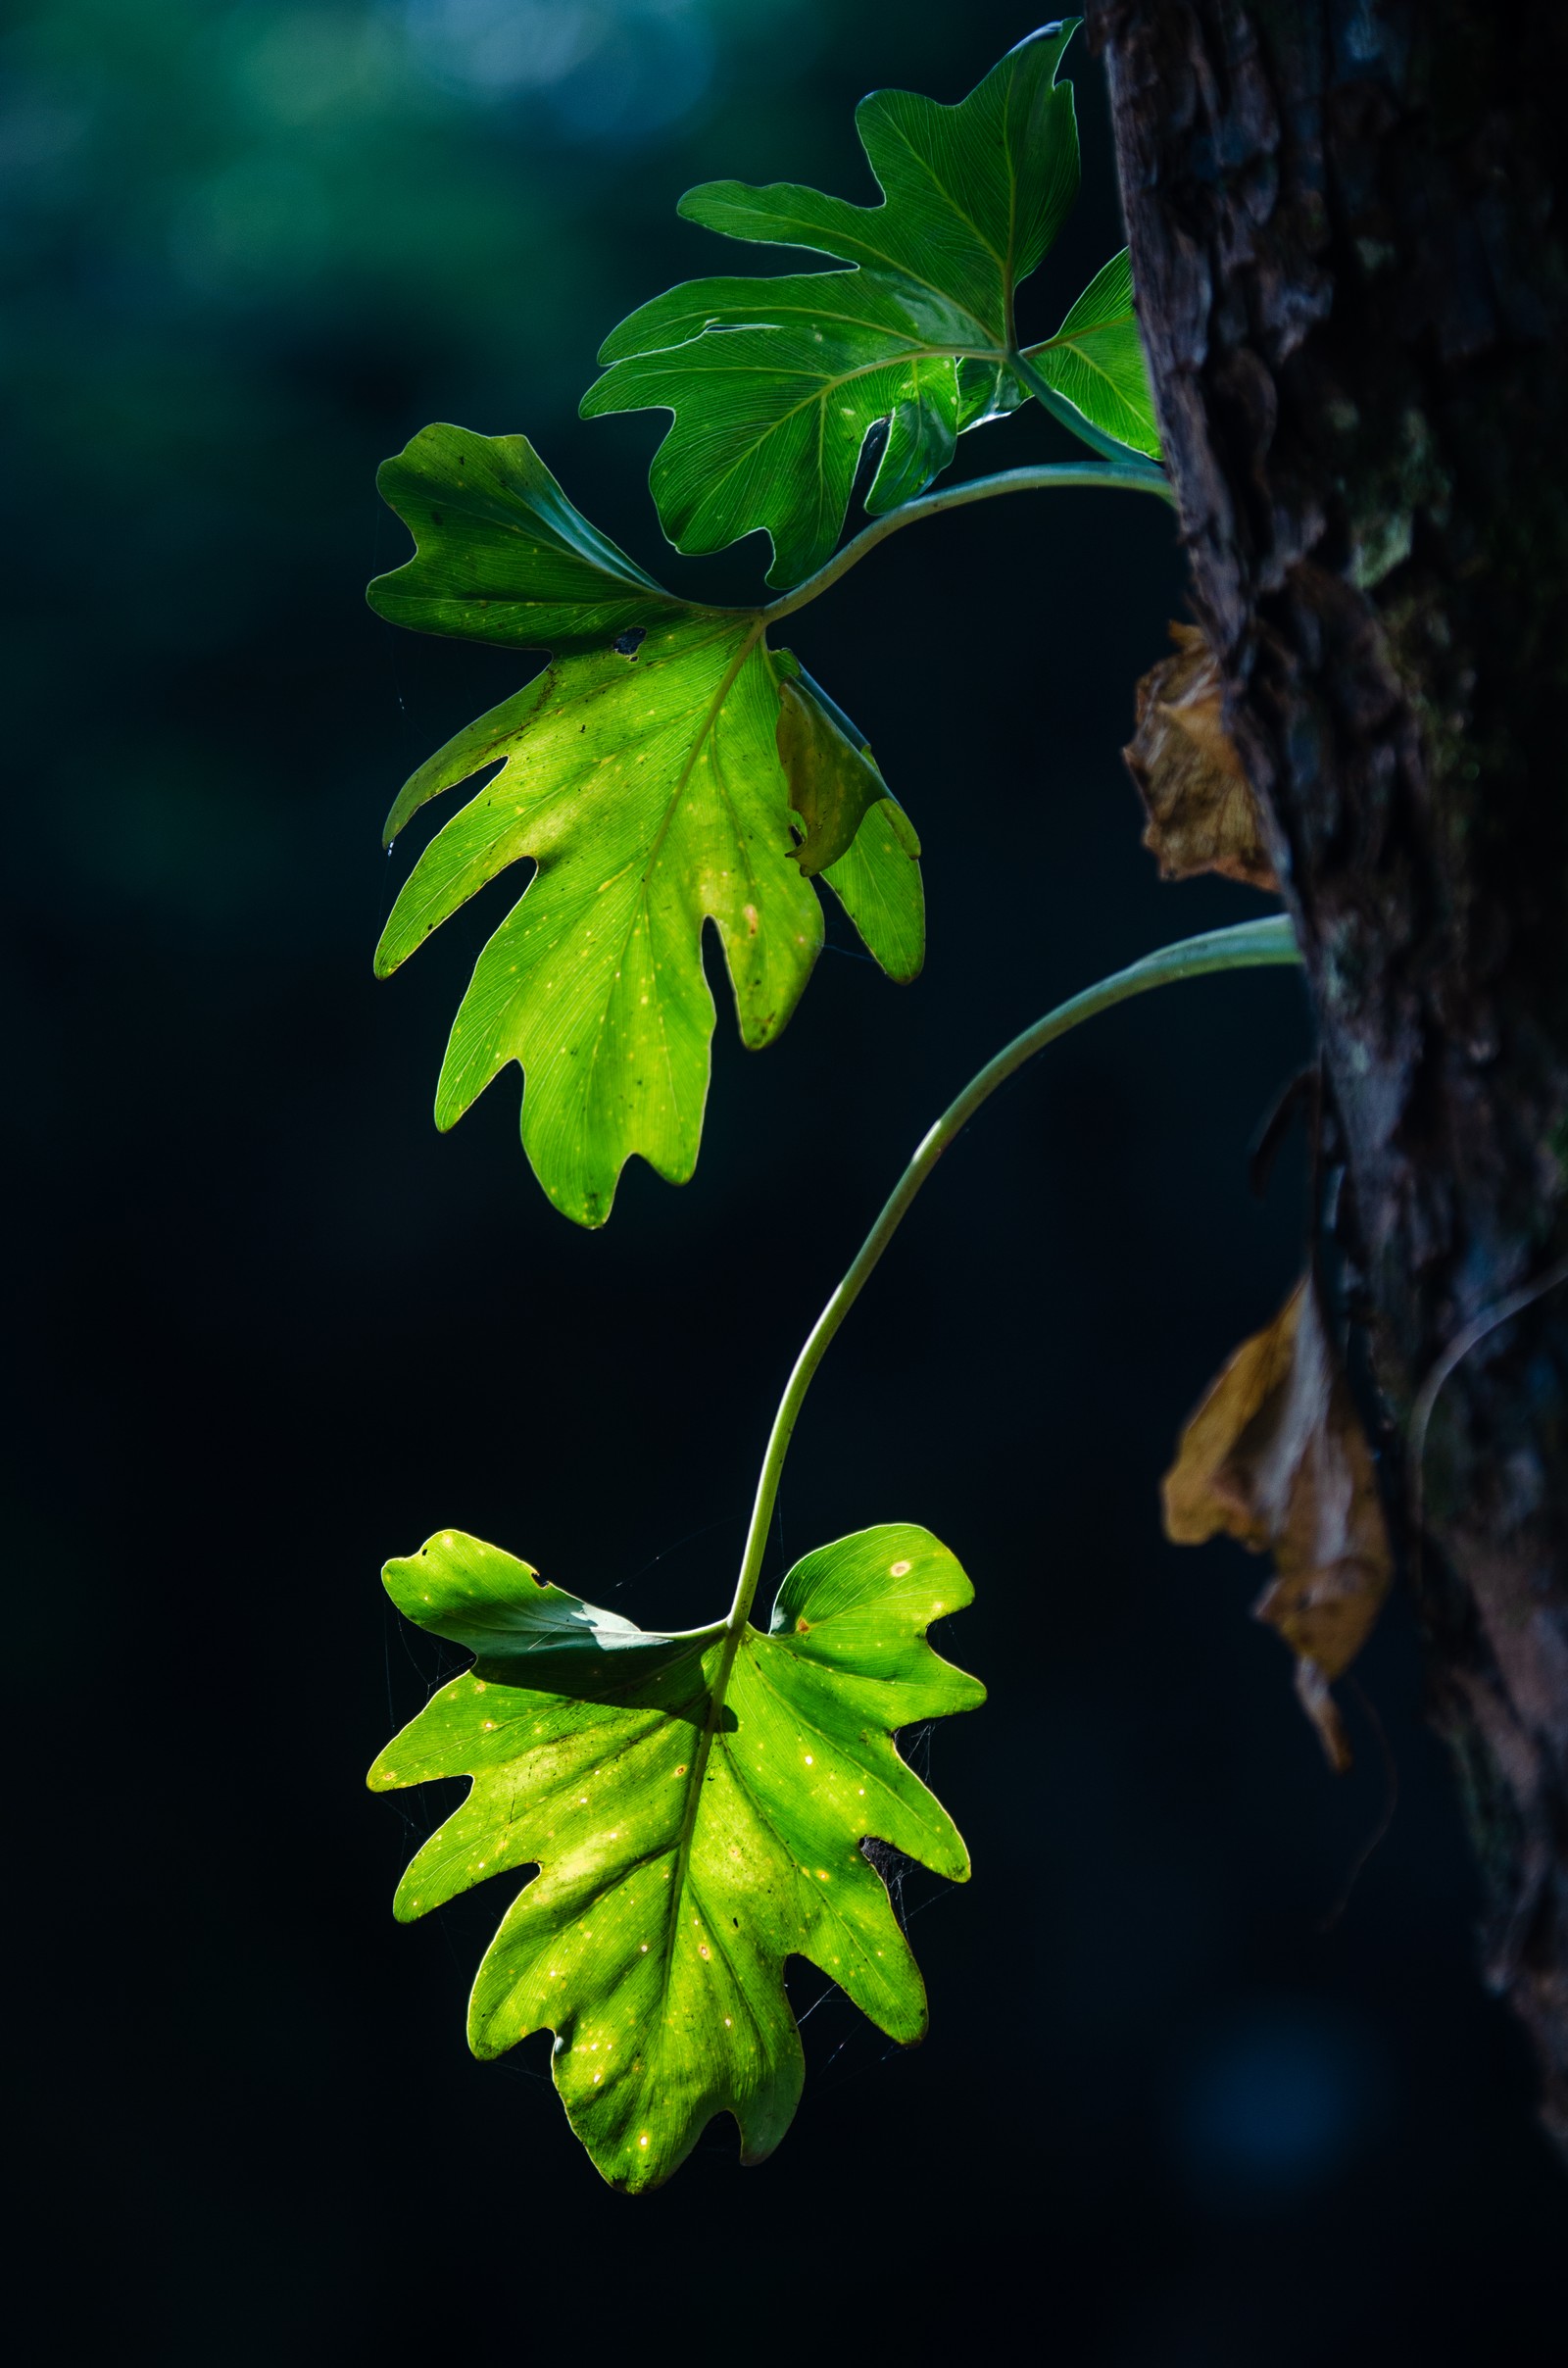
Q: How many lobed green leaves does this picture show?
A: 3